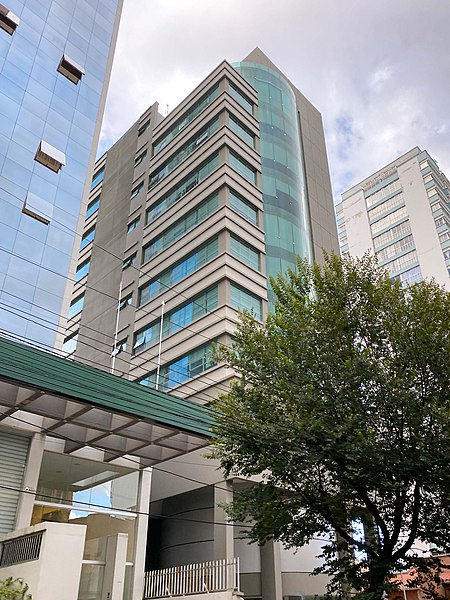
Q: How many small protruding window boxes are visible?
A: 4